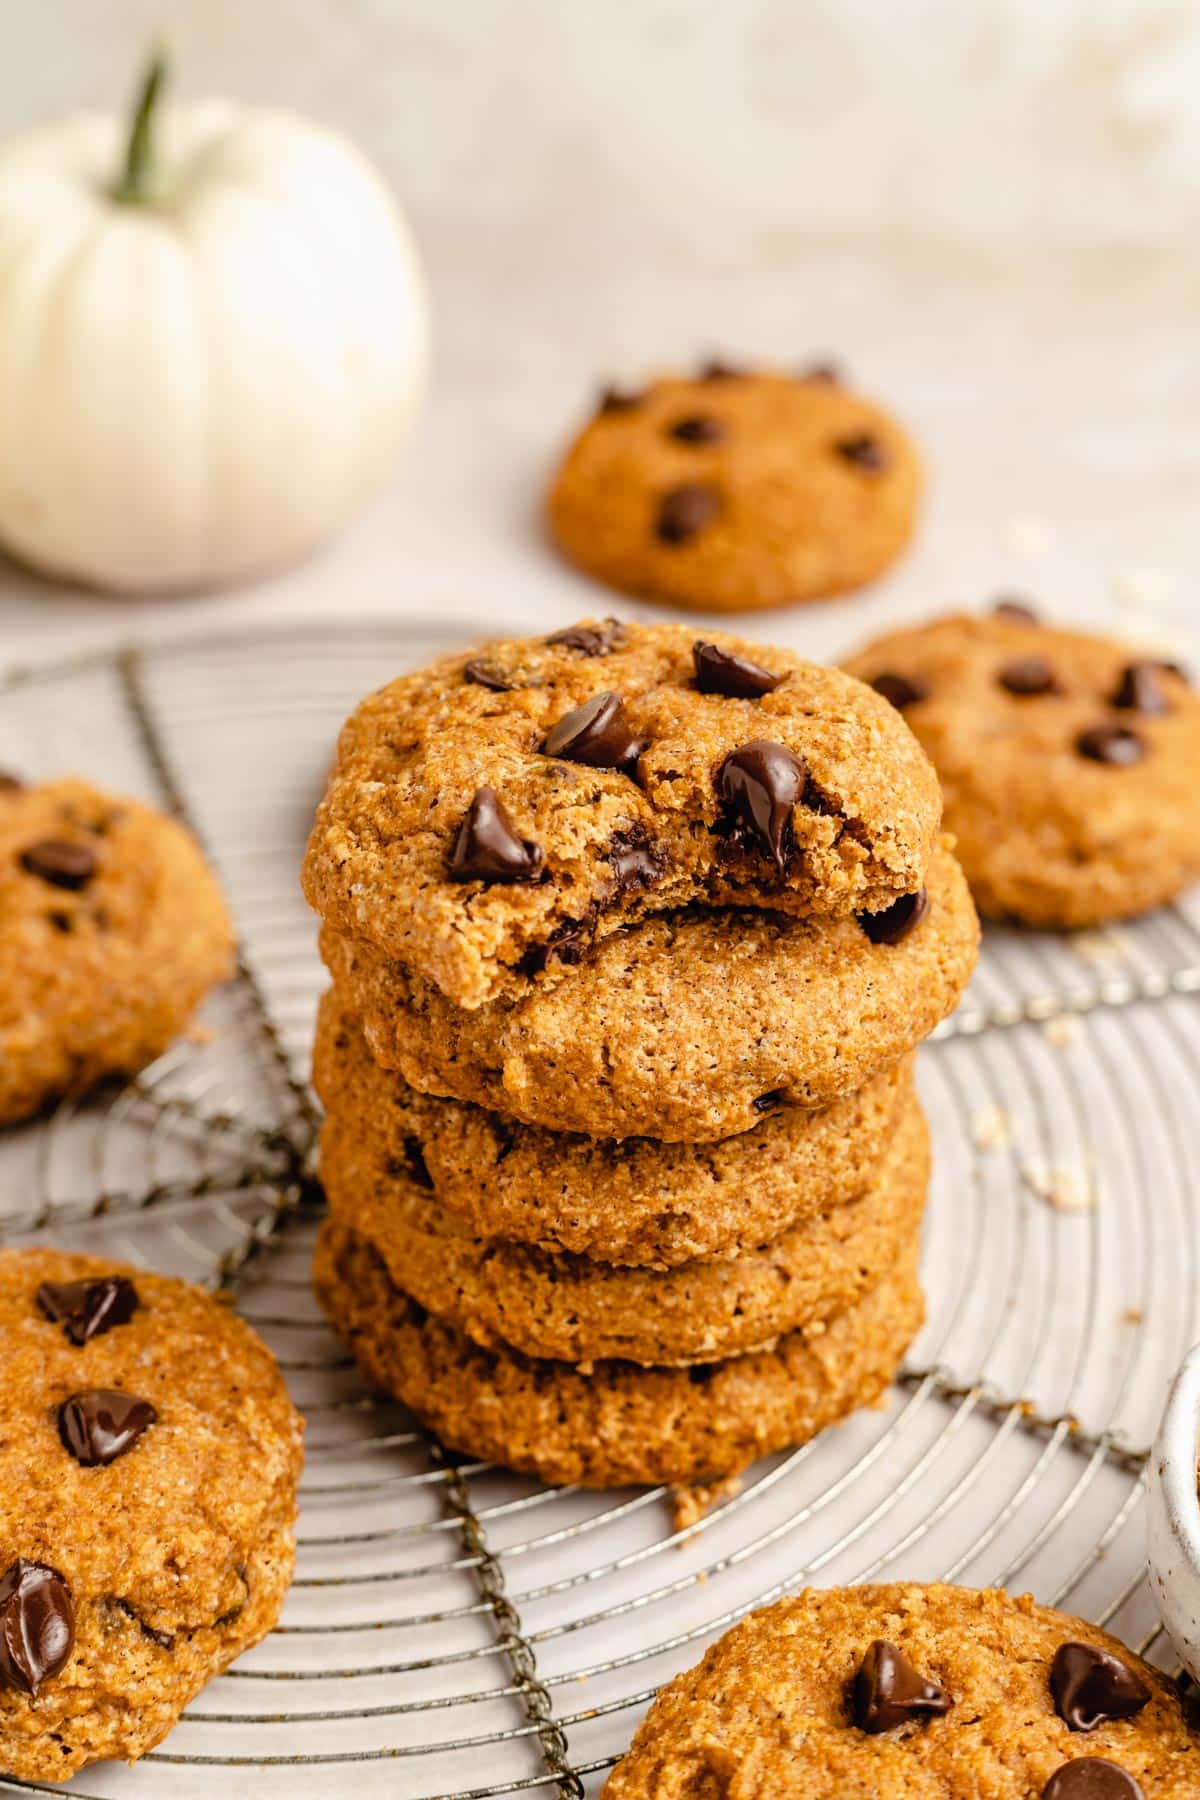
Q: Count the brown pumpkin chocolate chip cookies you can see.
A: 10